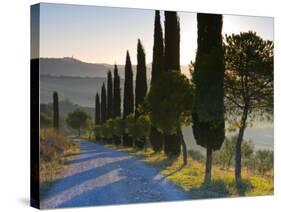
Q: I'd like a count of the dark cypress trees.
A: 10